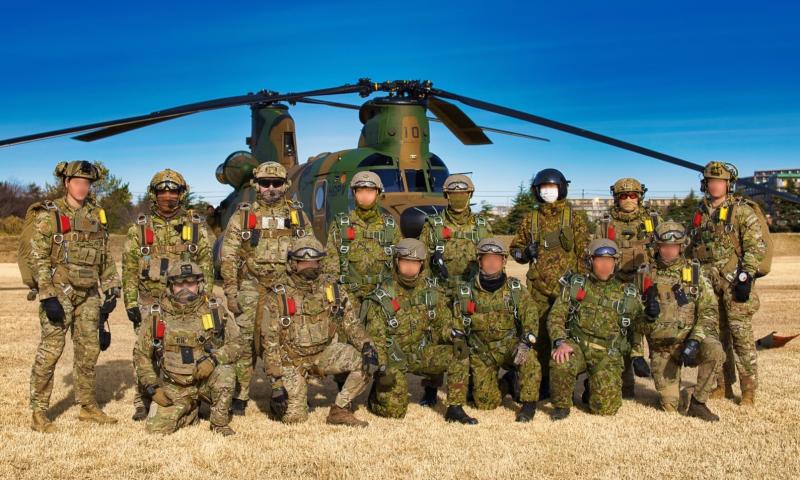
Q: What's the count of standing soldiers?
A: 8